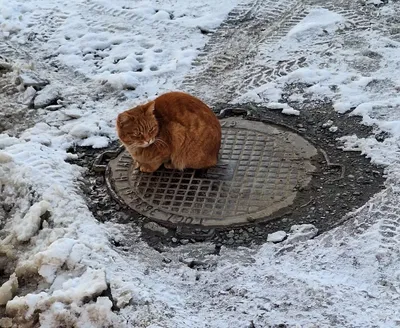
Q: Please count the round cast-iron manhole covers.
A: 1